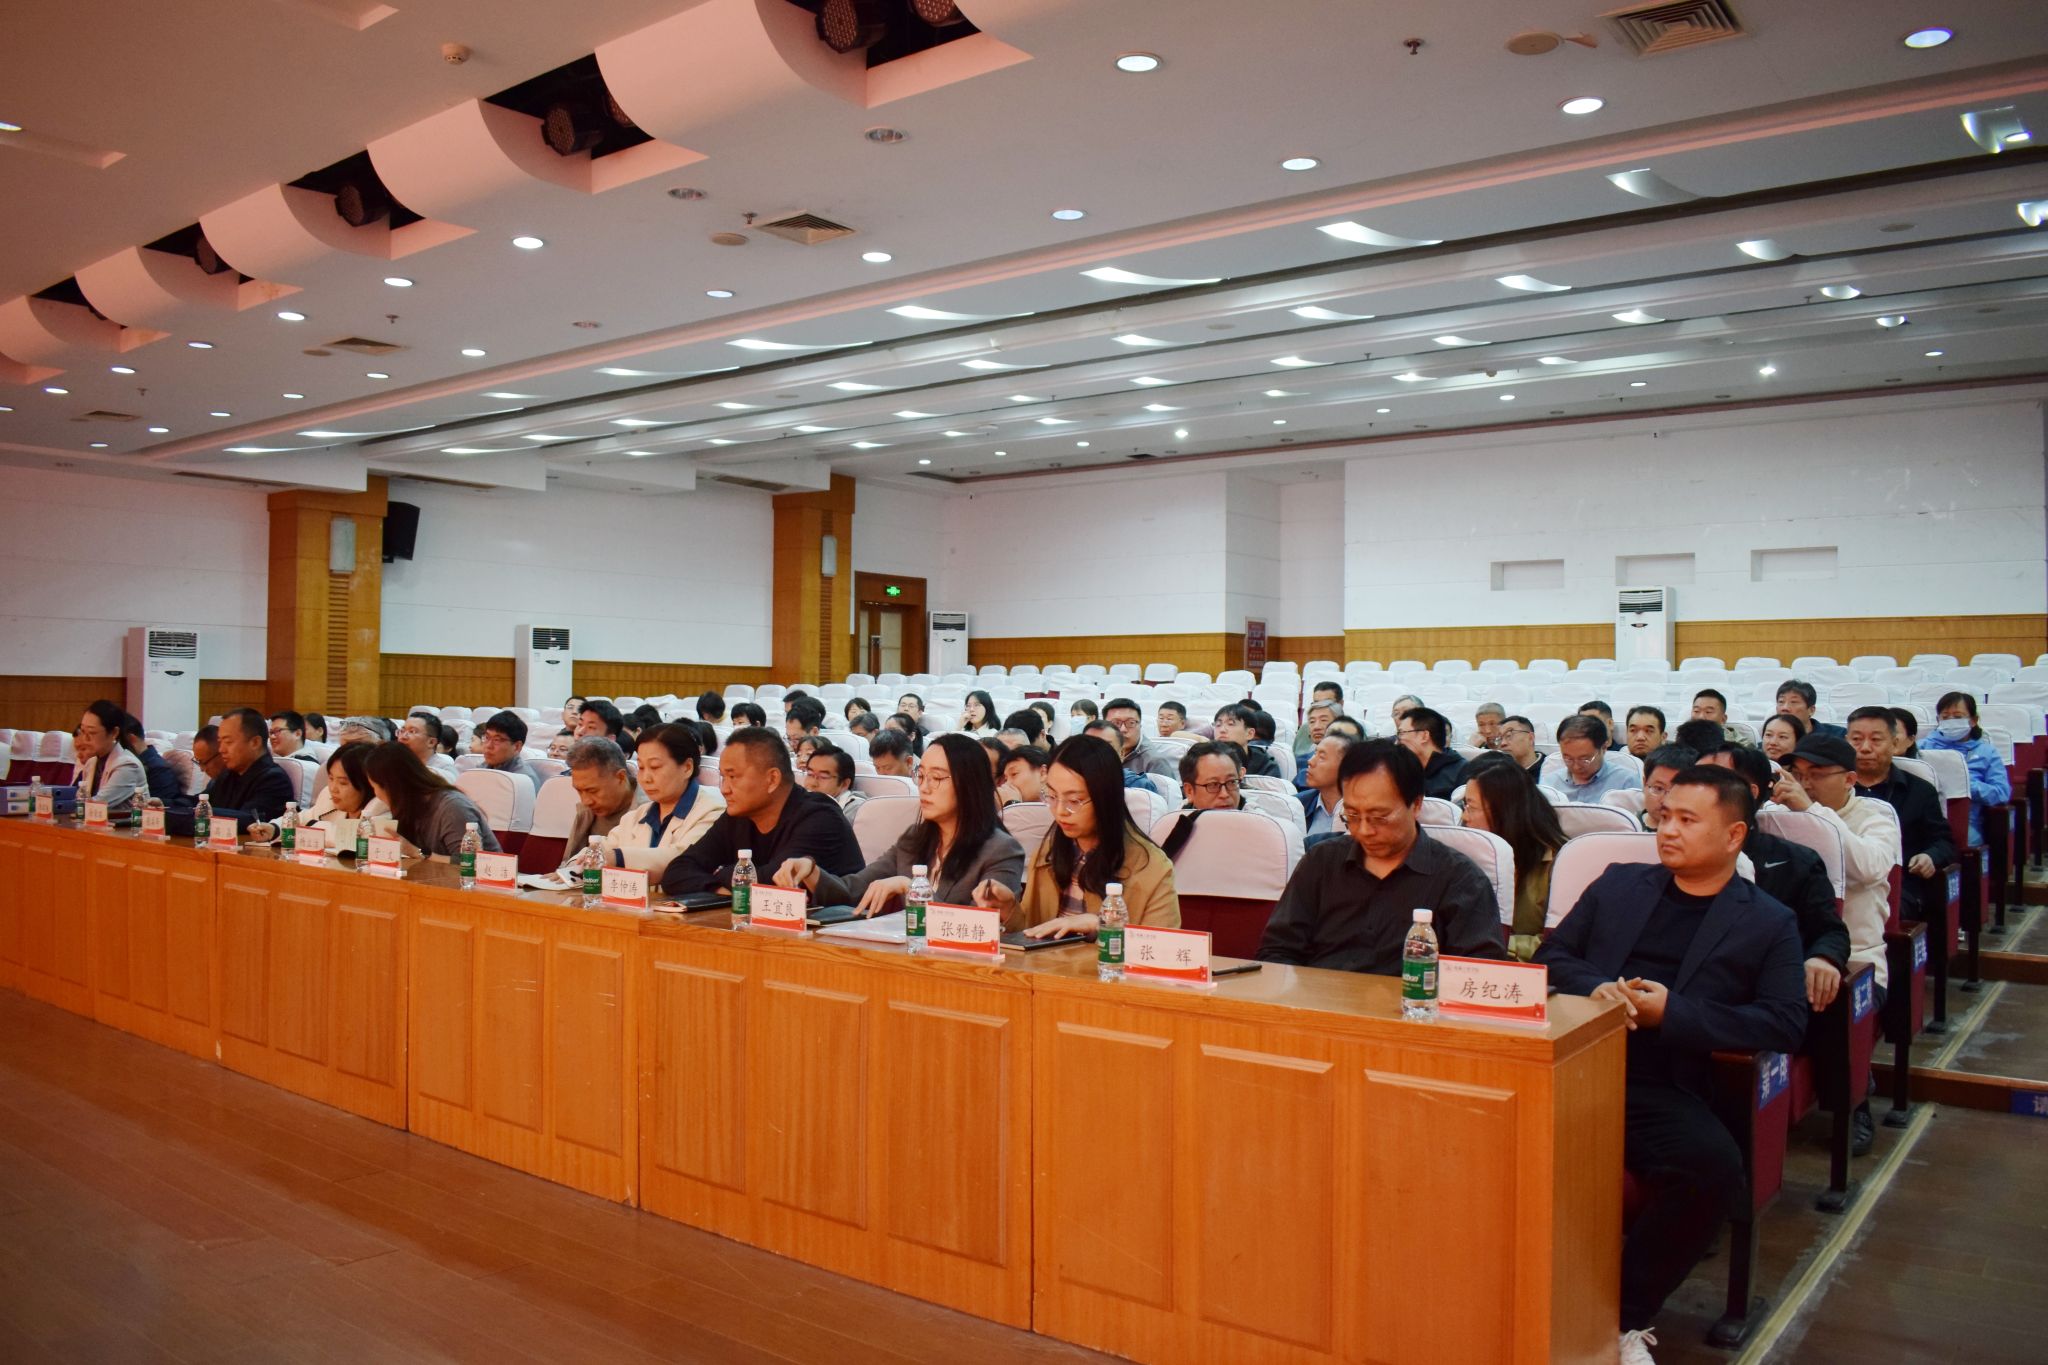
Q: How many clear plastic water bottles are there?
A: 12